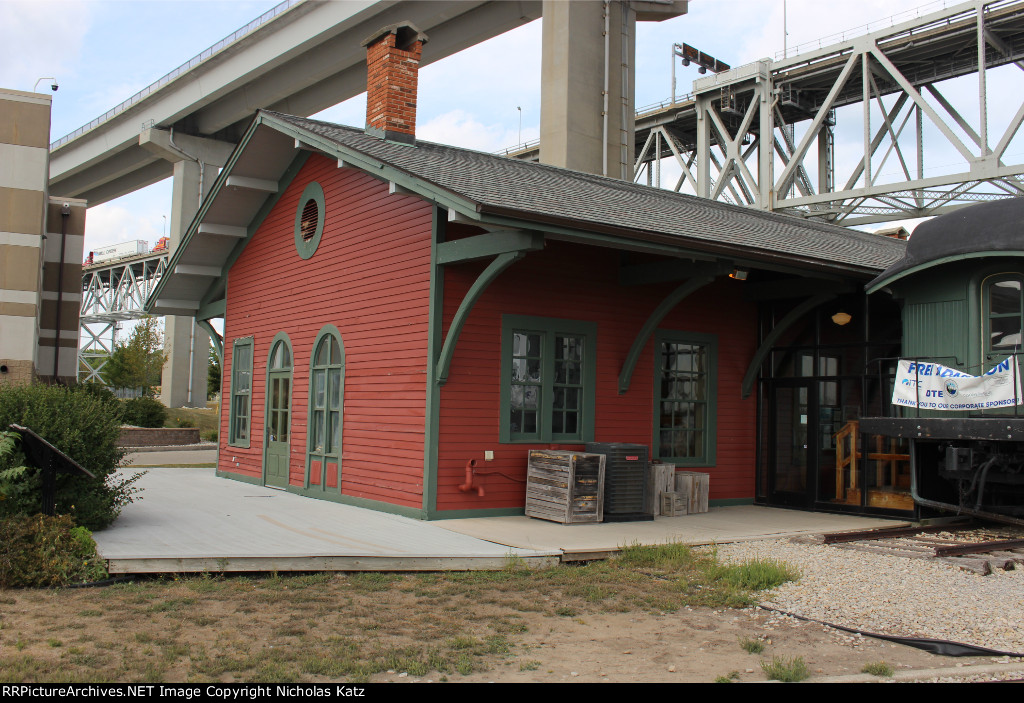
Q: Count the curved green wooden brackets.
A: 4